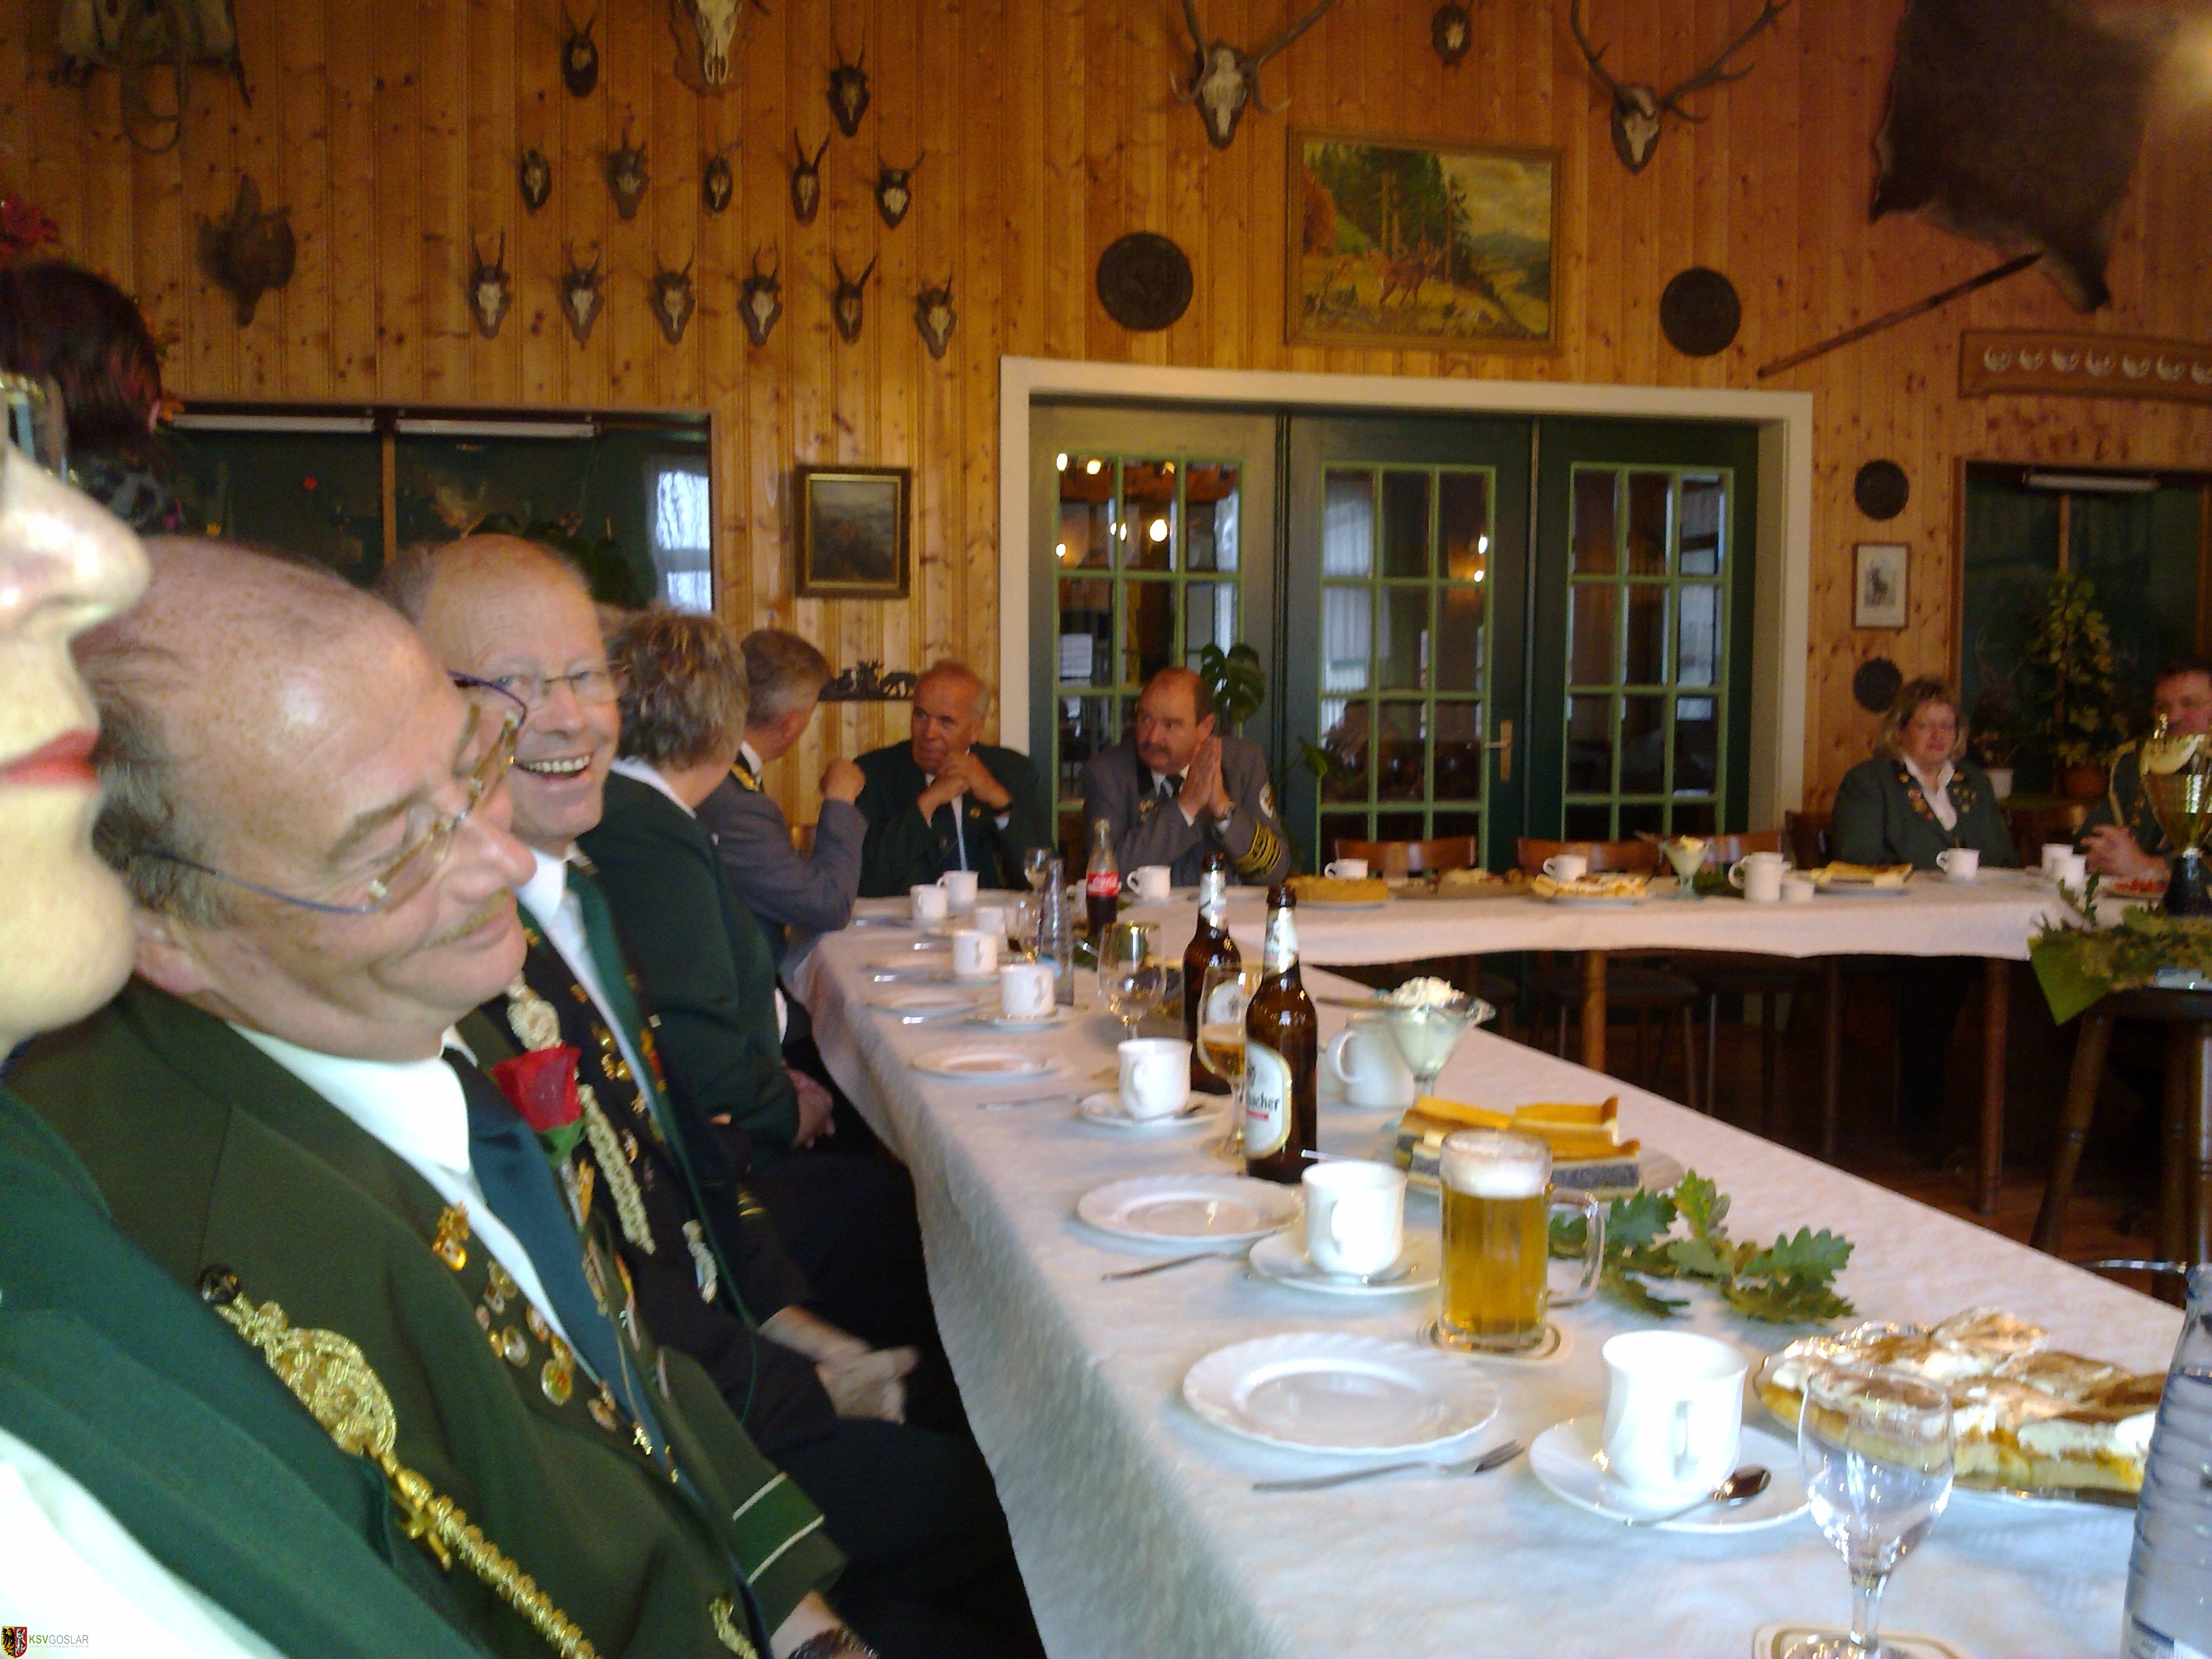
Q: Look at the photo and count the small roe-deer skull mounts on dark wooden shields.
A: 14